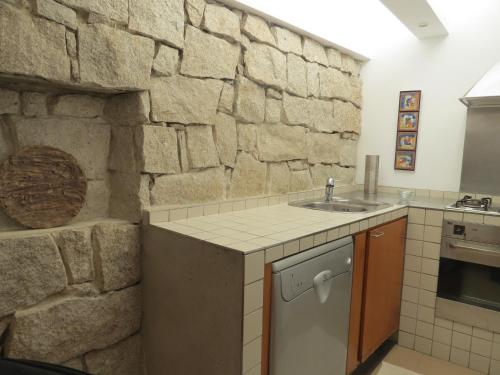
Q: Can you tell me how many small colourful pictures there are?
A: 4